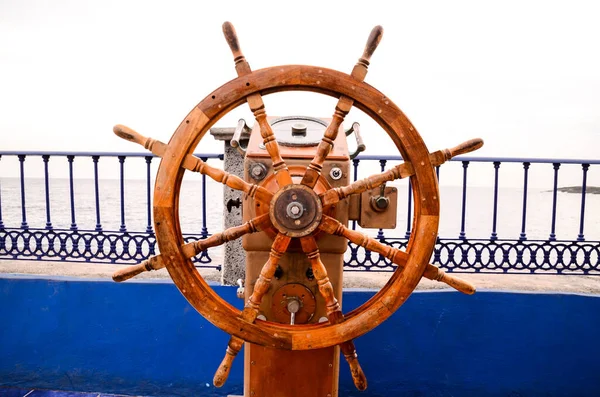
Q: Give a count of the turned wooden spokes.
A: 8